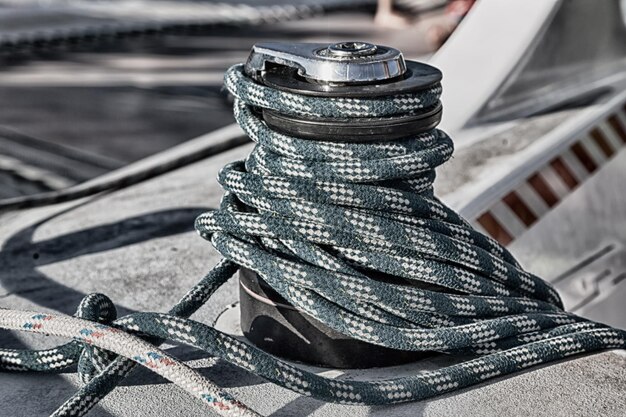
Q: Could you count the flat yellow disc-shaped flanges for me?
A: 0